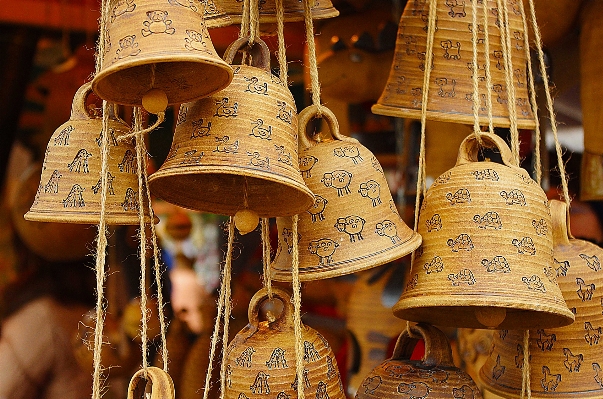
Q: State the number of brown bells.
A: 11